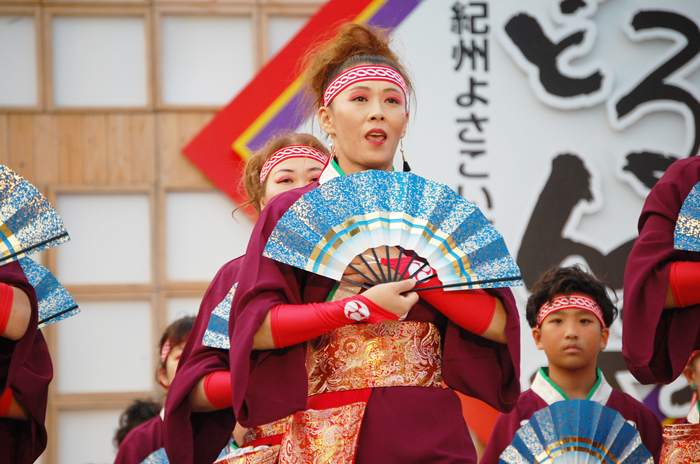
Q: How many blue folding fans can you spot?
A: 7